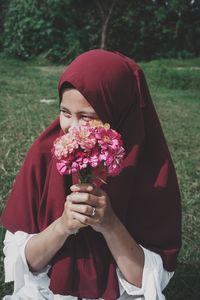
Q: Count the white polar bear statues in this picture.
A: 0